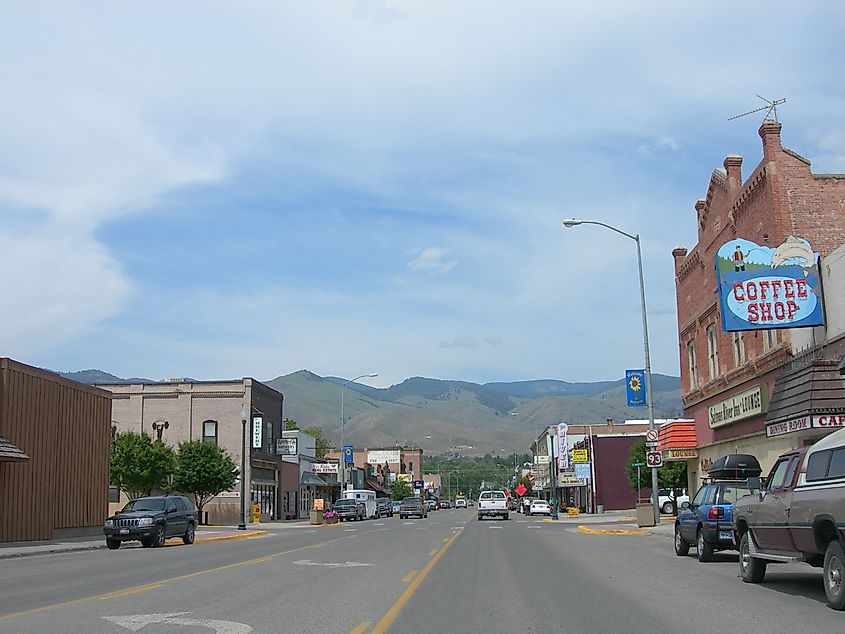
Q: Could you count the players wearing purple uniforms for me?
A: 0